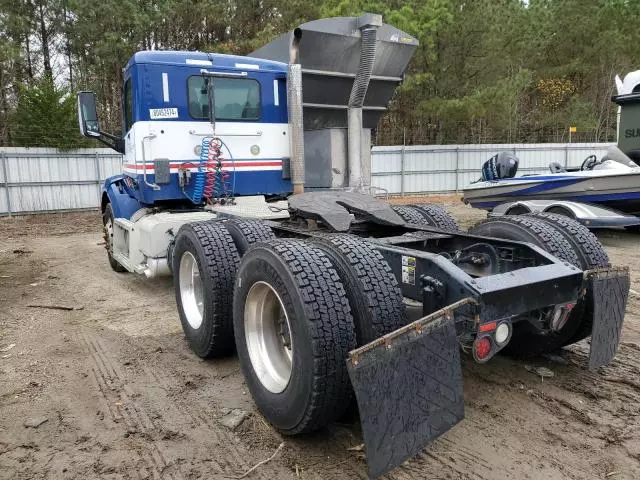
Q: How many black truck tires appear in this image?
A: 9